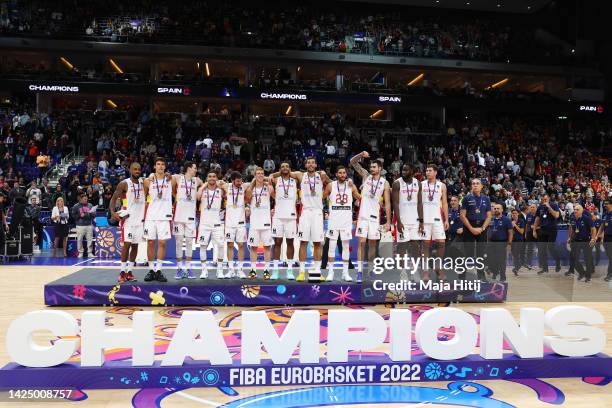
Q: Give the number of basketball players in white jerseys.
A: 12